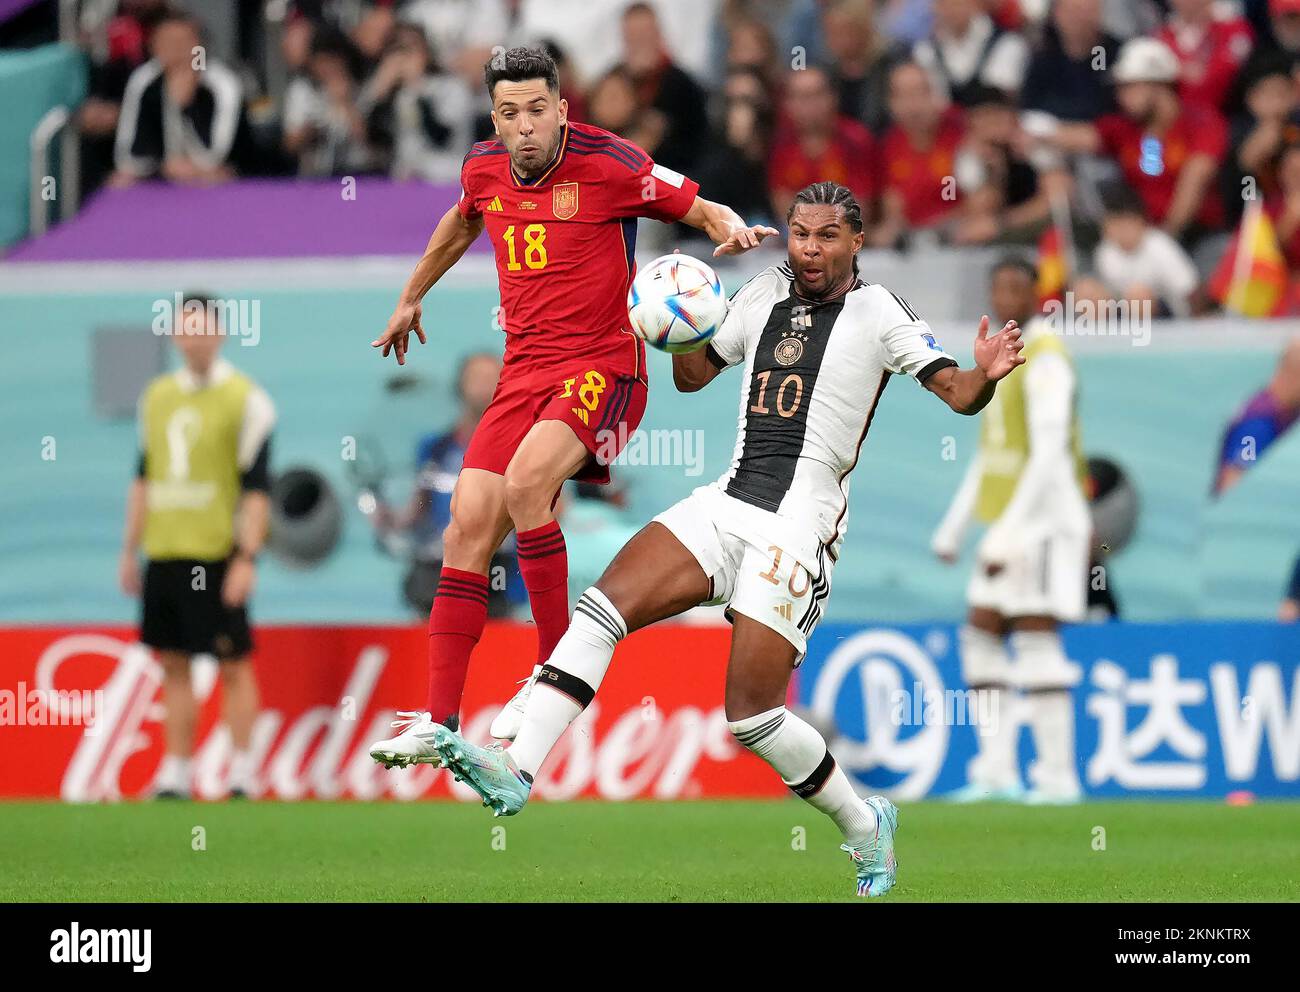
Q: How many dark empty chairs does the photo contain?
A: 0